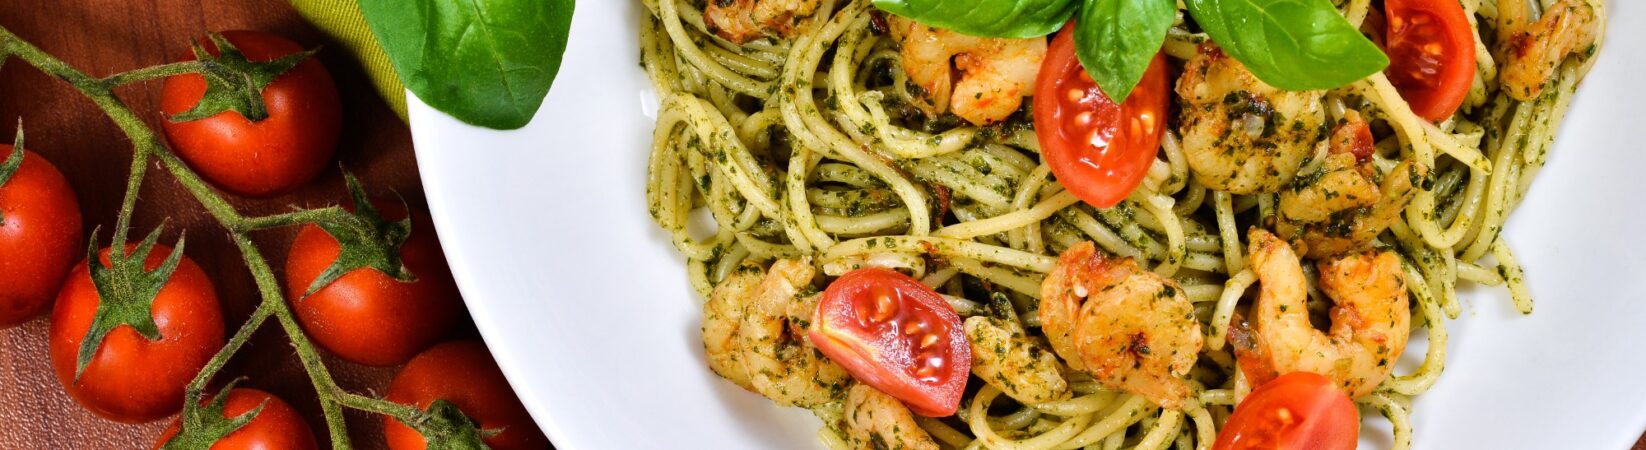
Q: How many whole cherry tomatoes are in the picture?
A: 6